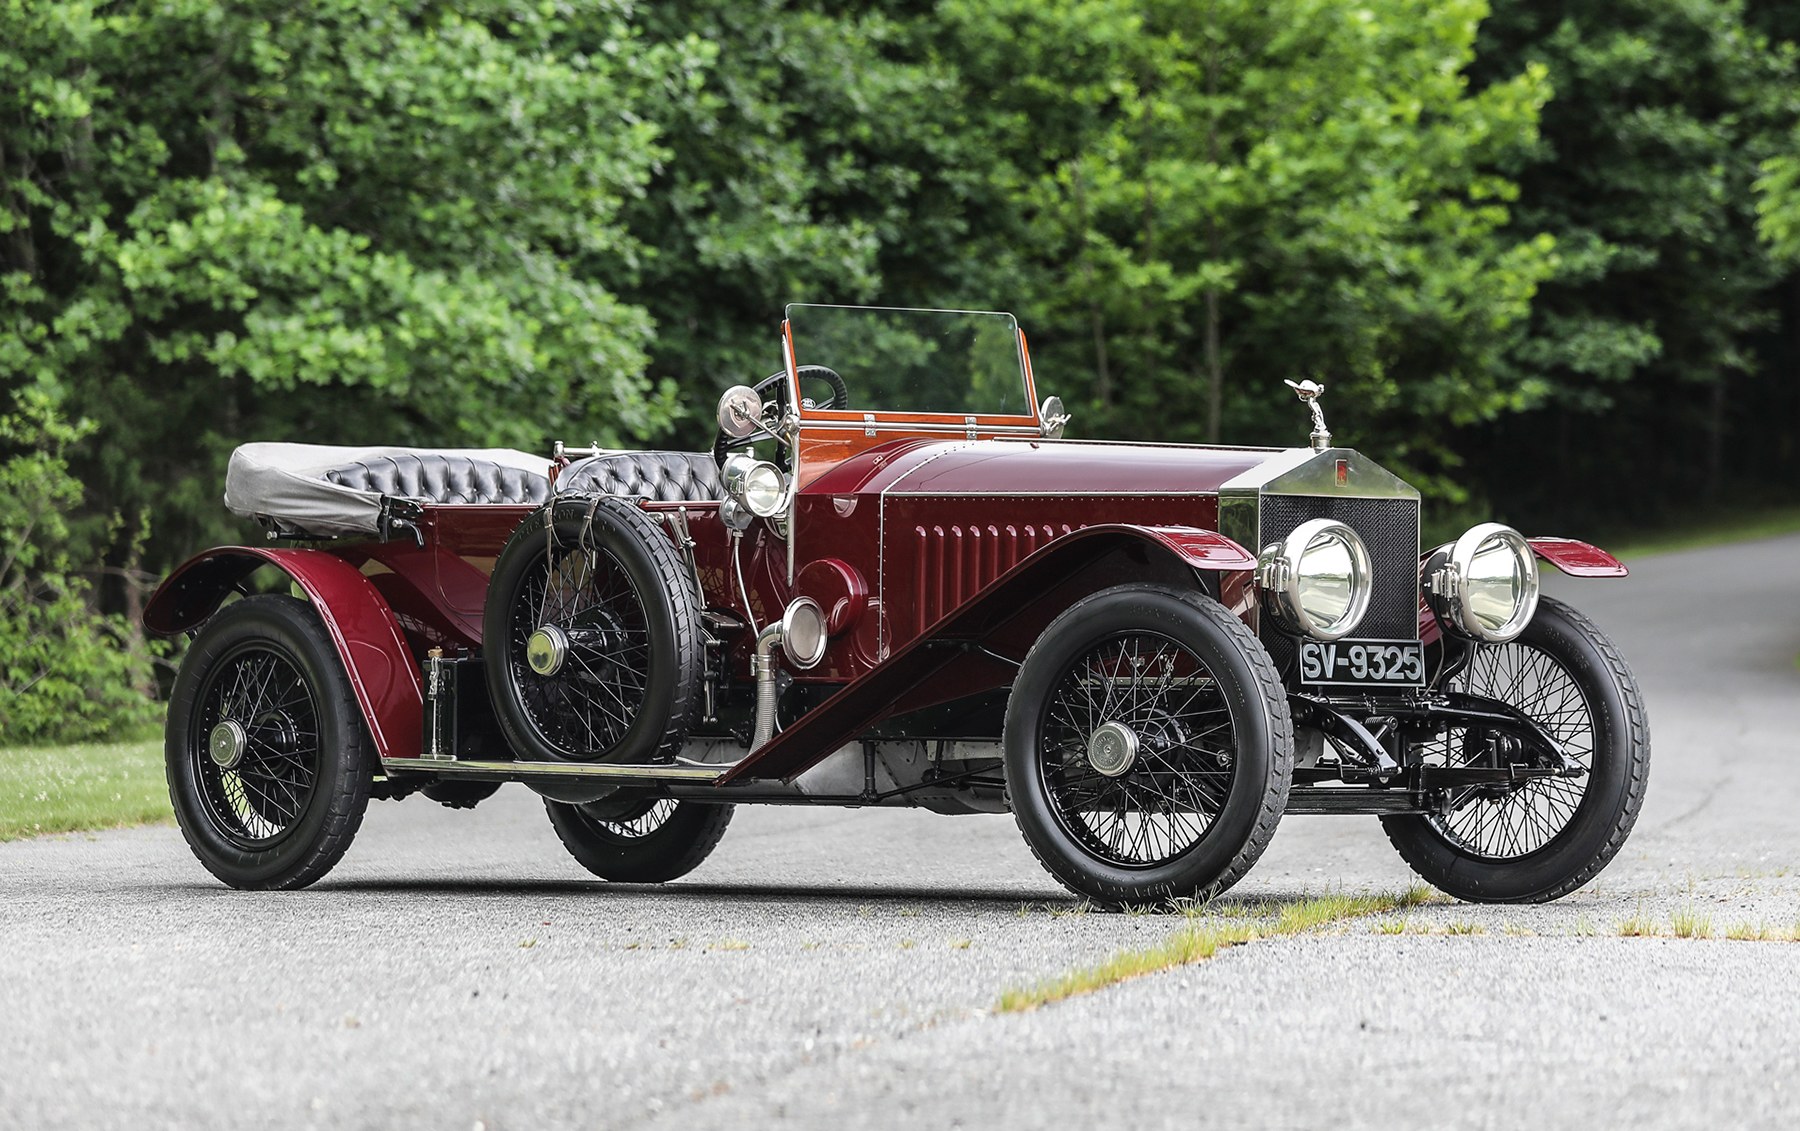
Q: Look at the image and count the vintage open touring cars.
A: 1